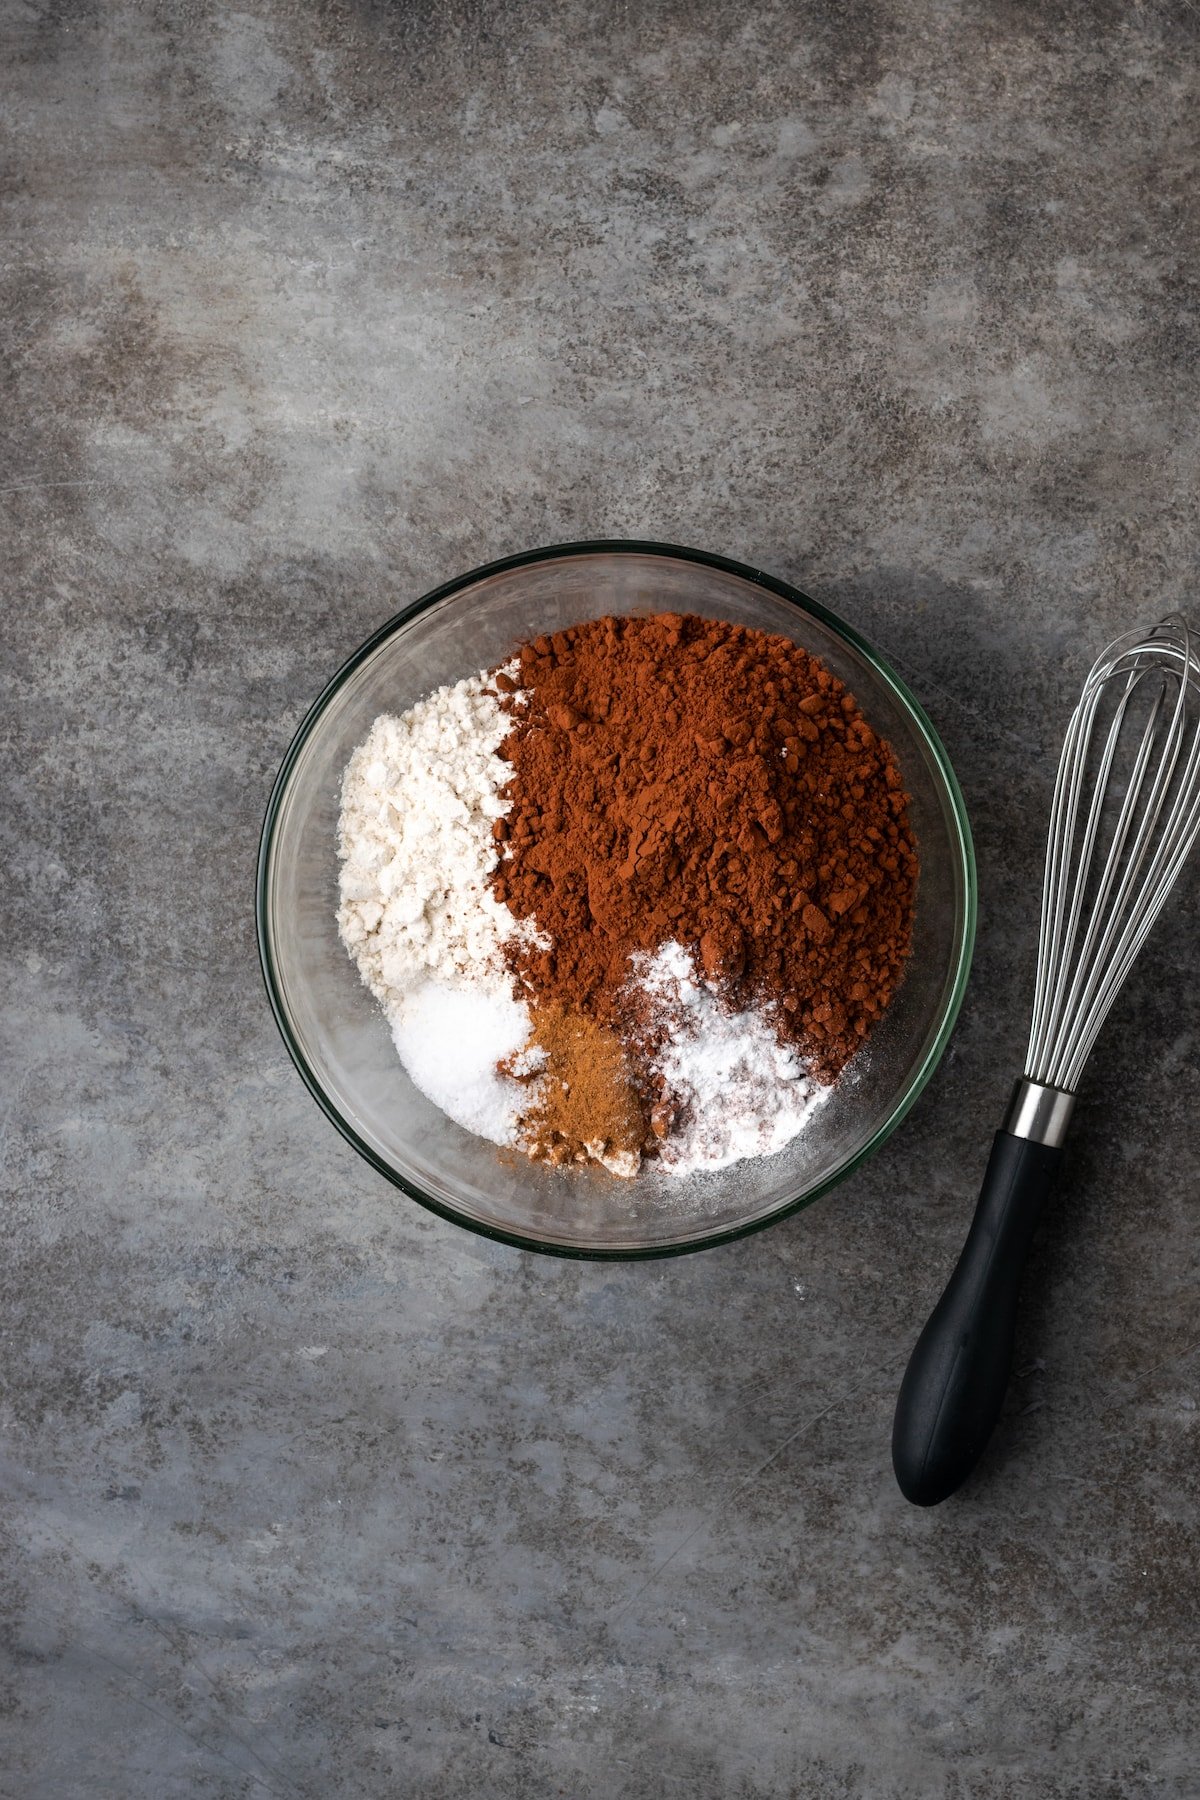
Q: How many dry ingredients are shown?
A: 5